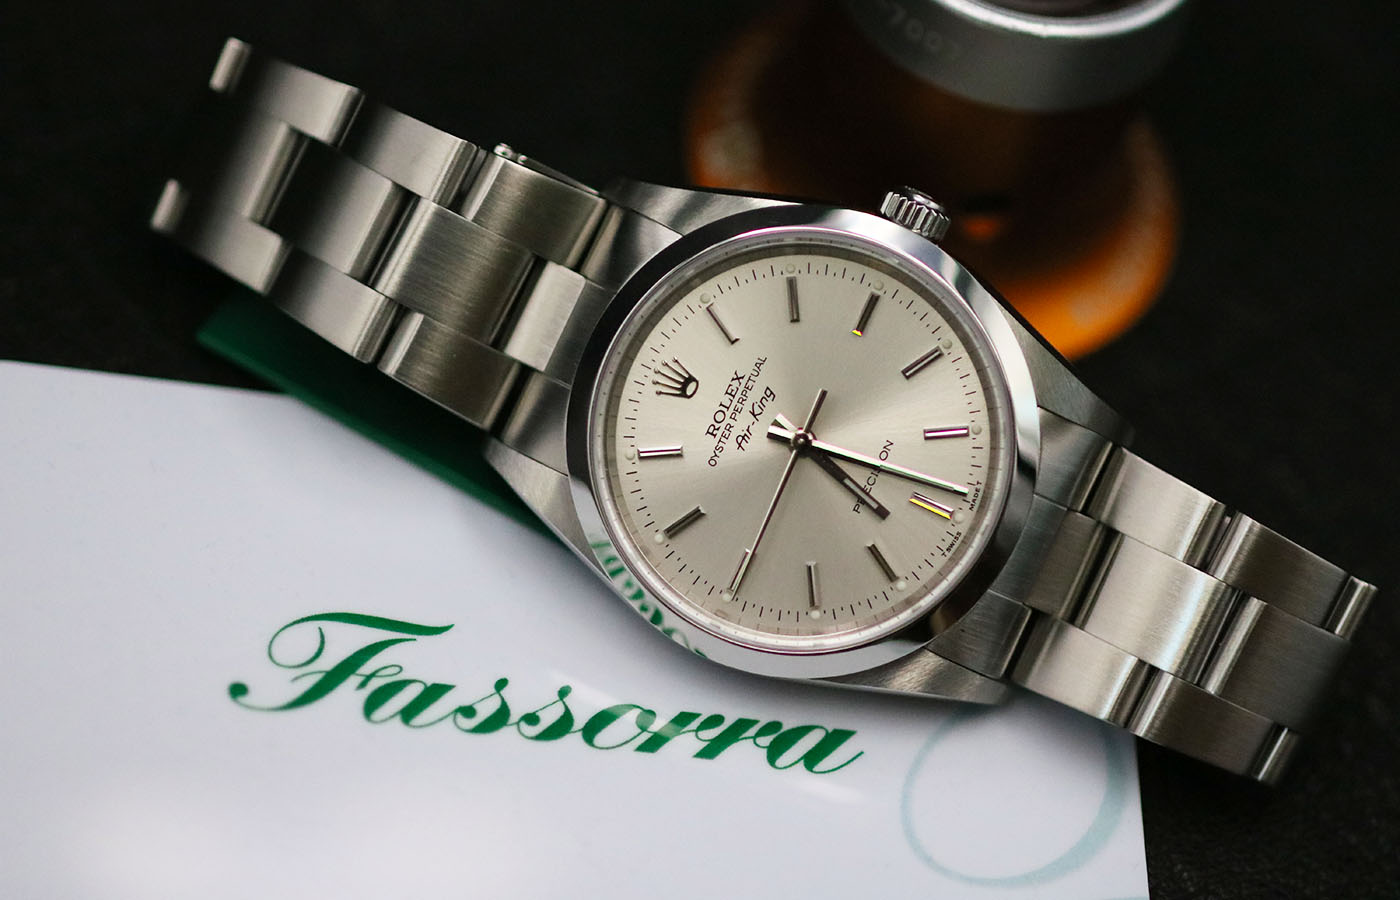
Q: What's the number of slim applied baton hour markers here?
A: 11